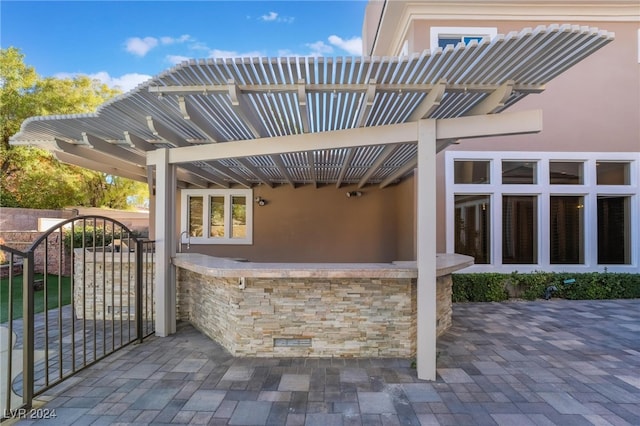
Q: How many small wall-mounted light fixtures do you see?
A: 2